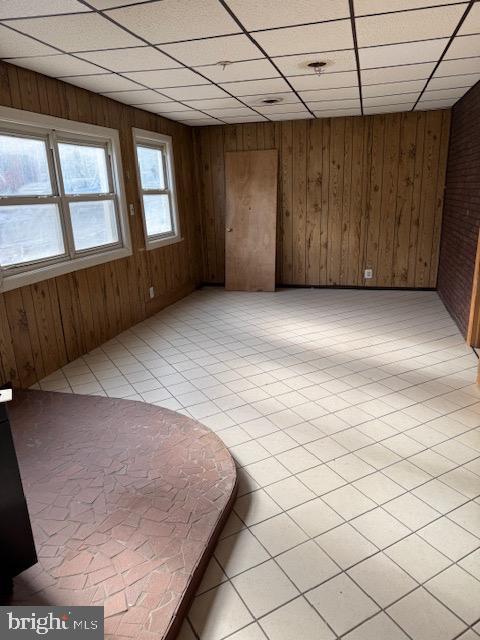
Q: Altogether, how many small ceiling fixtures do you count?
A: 3